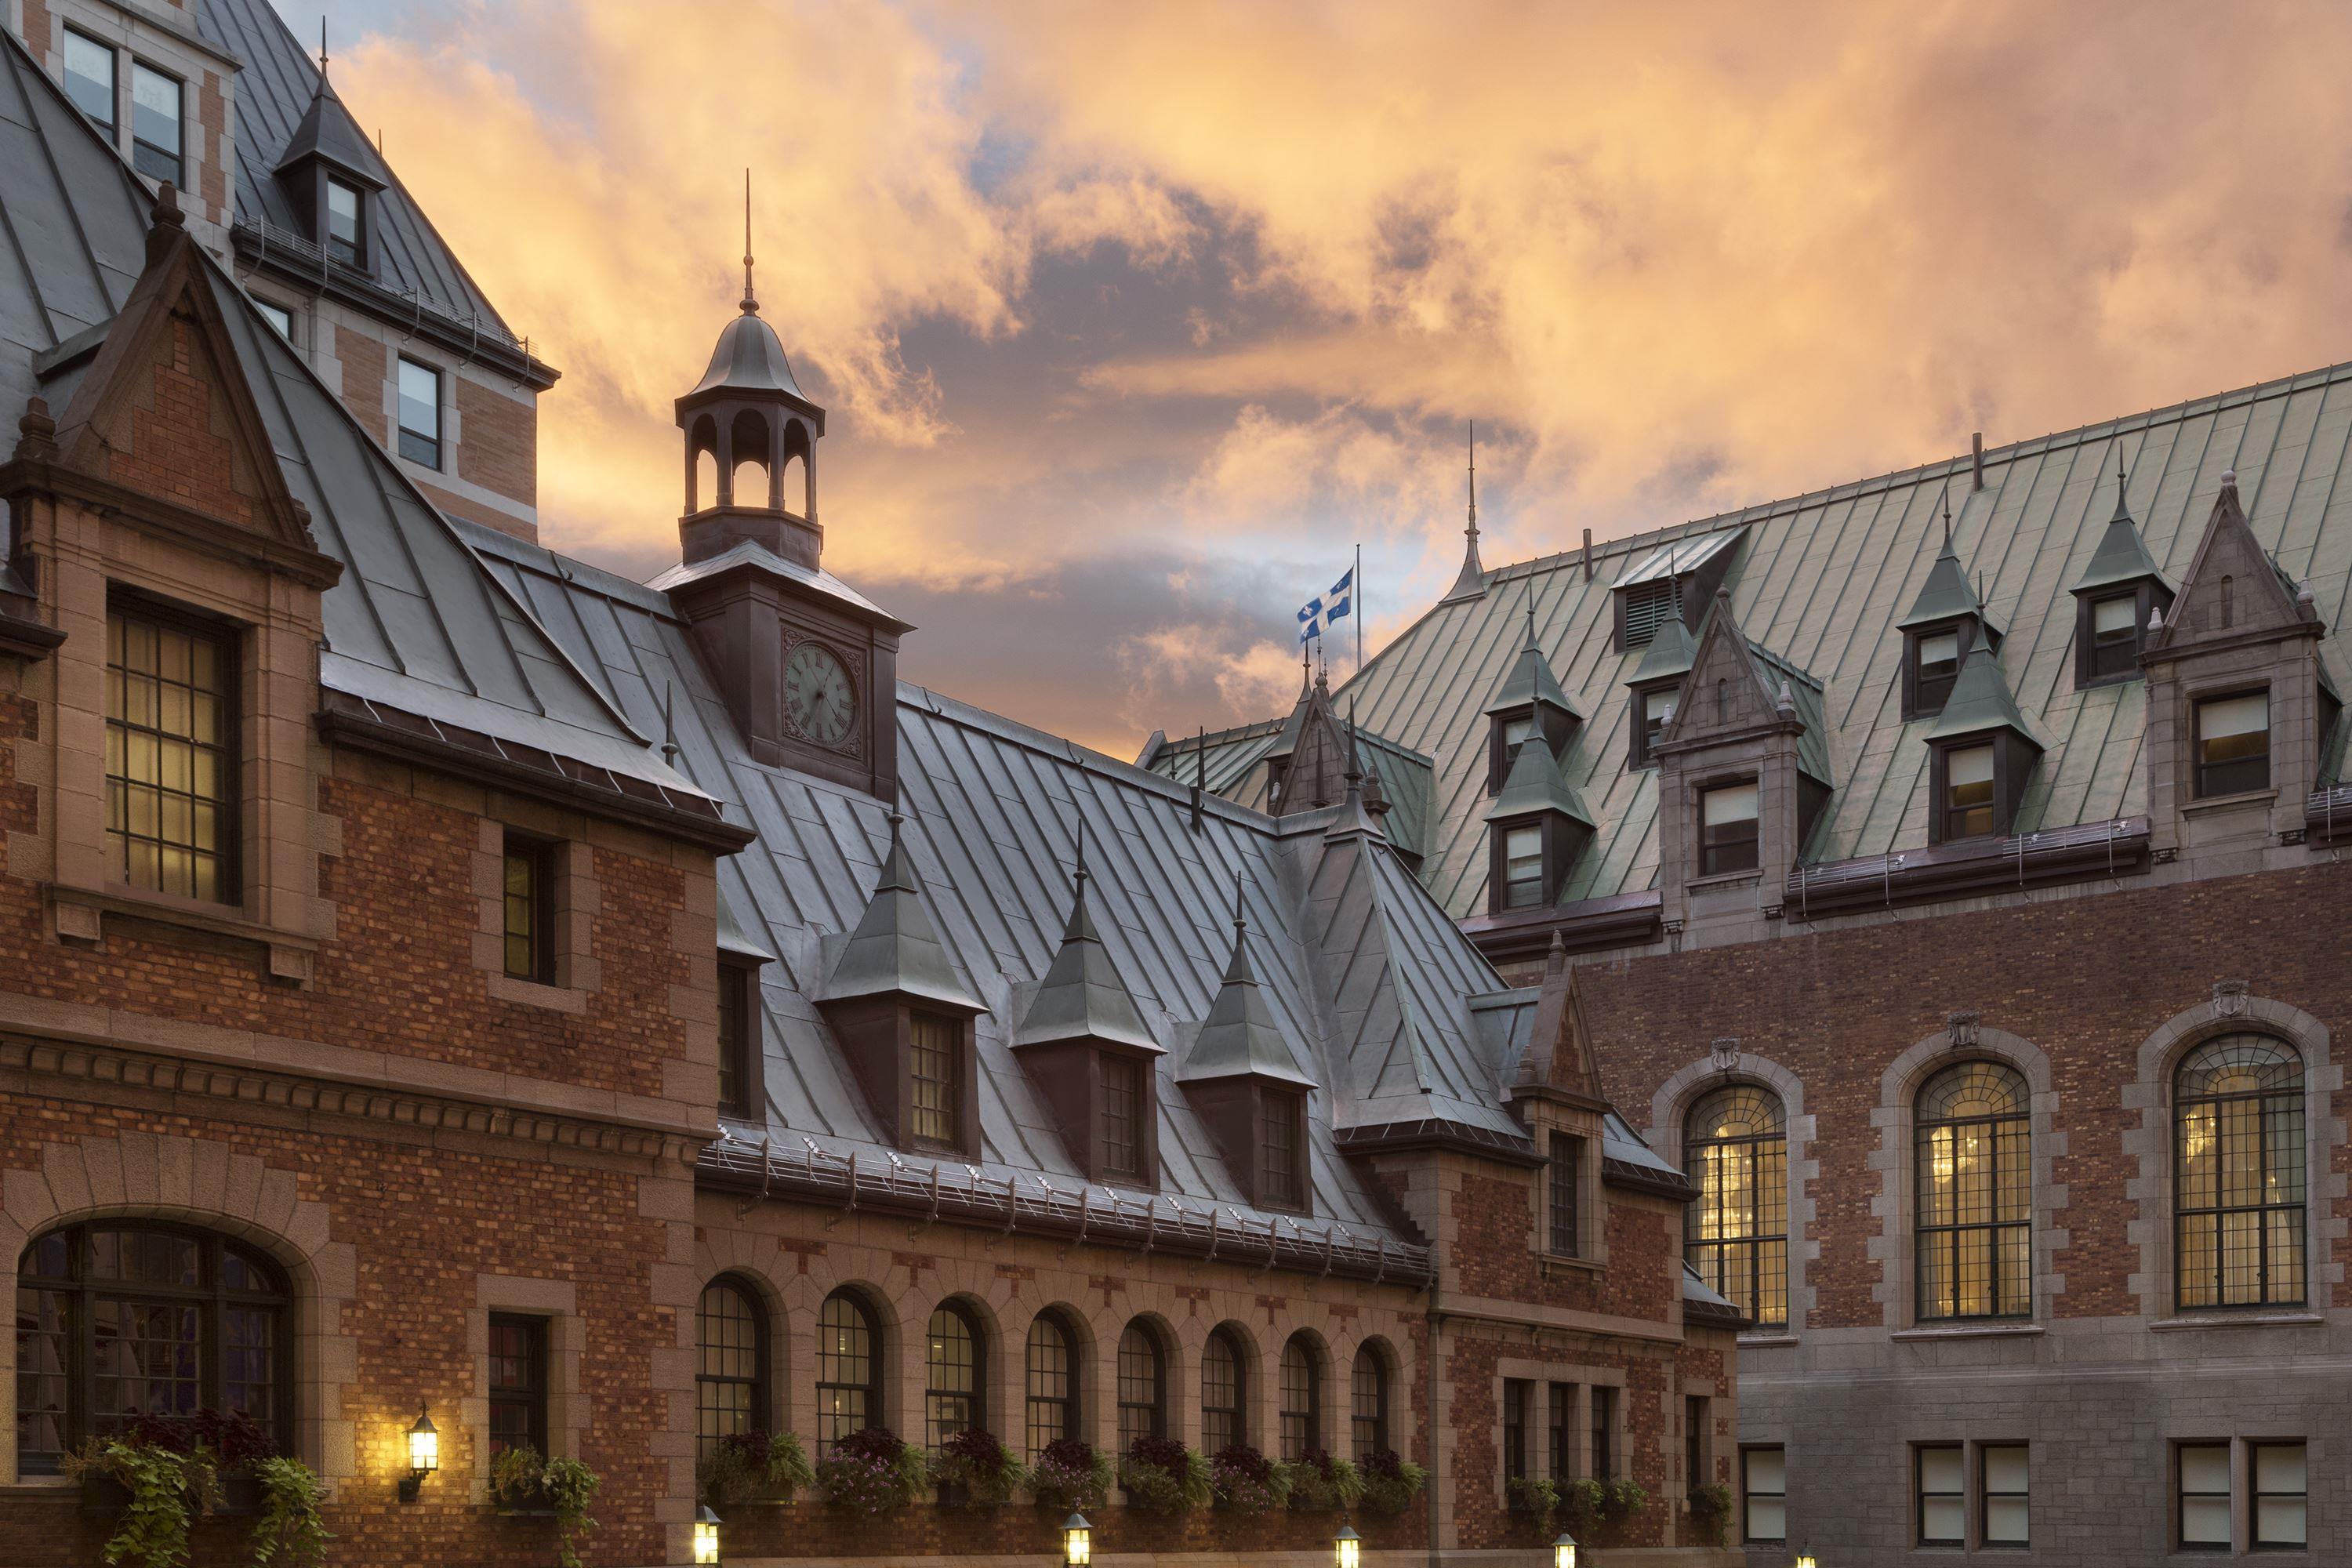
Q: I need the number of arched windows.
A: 12